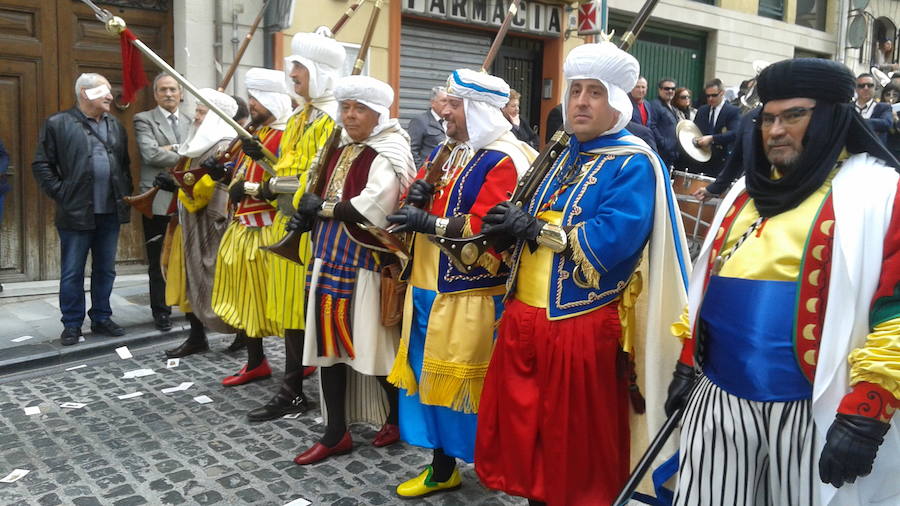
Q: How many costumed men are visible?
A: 7